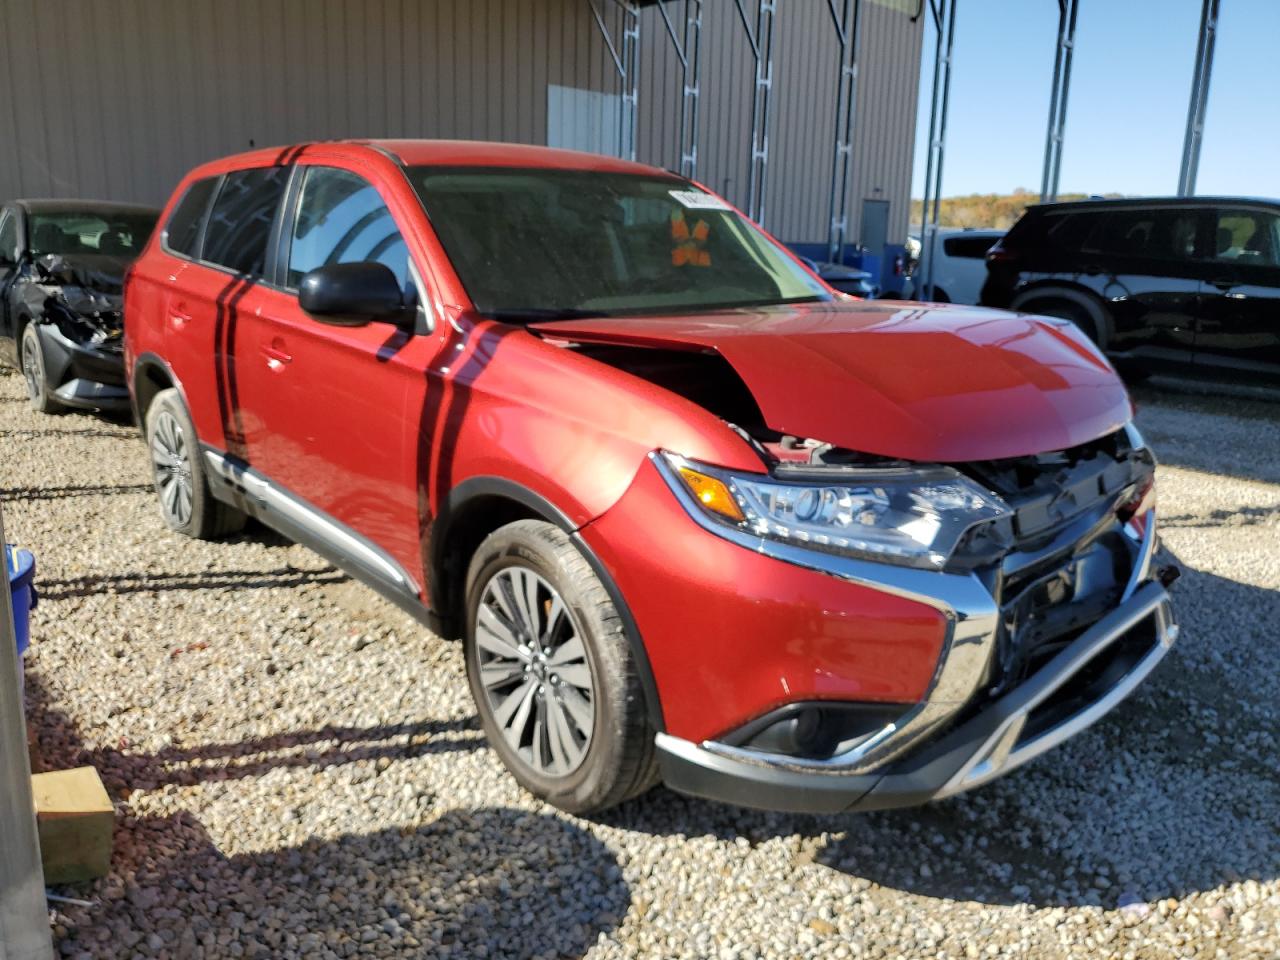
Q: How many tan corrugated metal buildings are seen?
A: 1